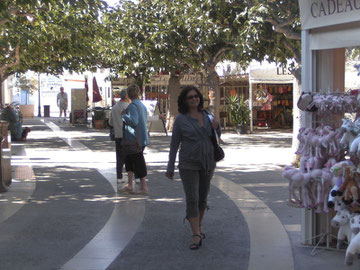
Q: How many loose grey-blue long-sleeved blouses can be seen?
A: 1